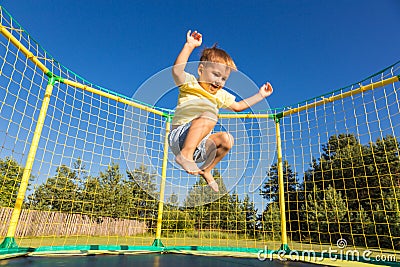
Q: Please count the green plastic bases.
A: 3